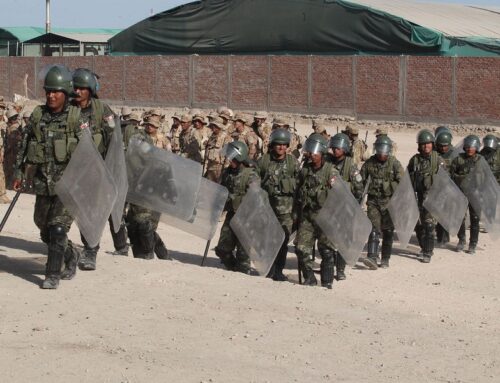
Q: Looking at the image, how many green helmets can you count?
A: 12